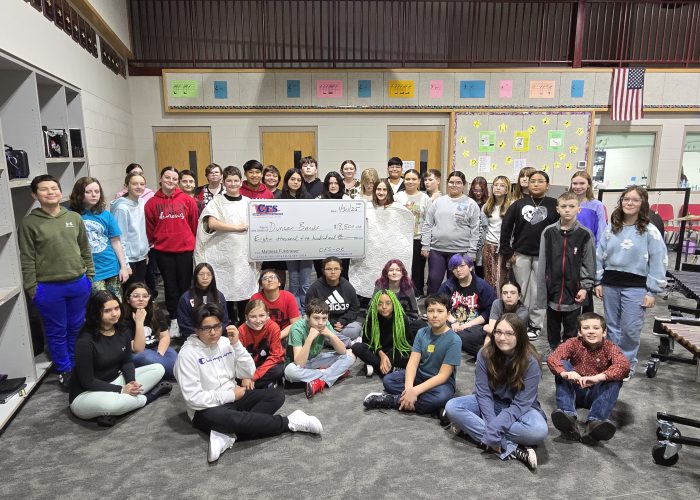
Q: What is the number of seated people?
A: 15